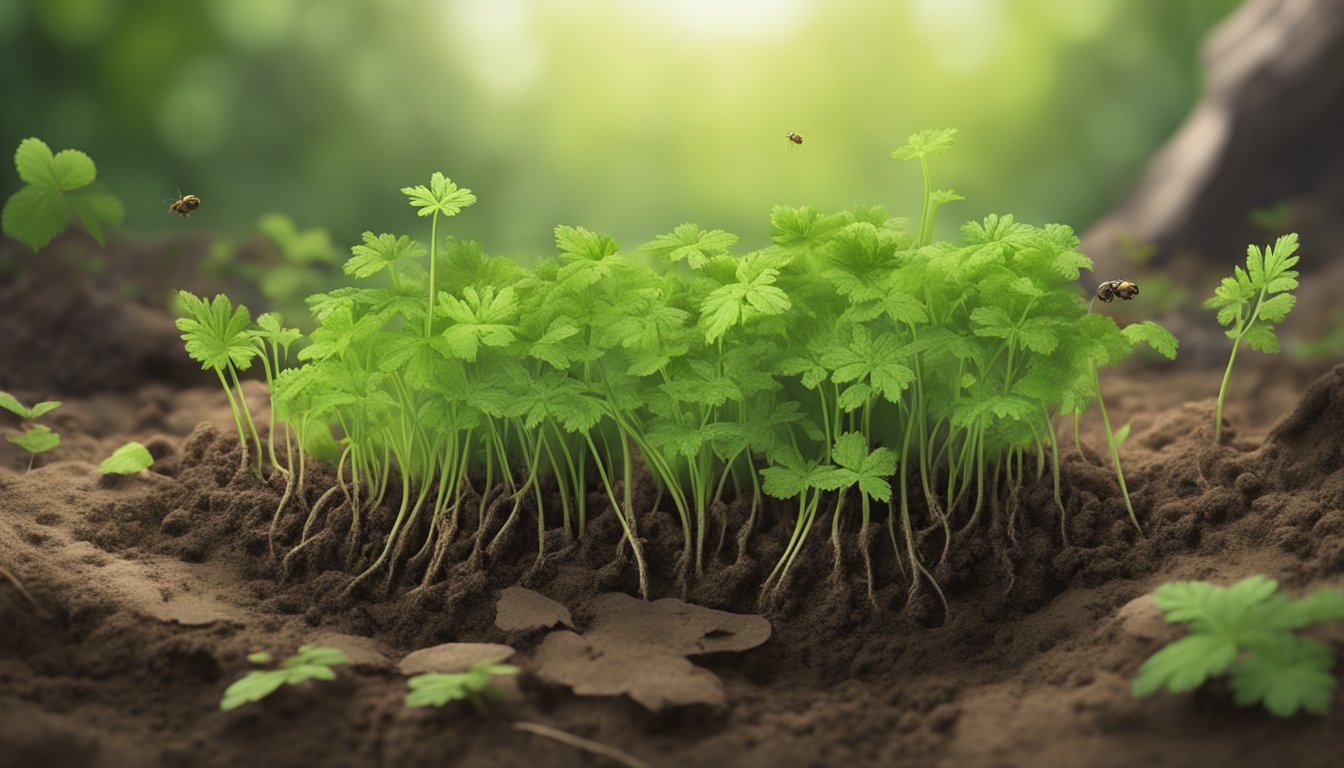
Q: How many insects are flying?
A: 3